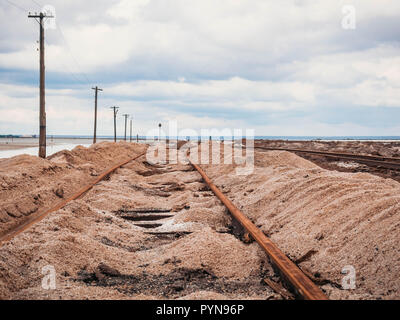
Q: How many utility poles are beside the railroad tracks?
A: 5